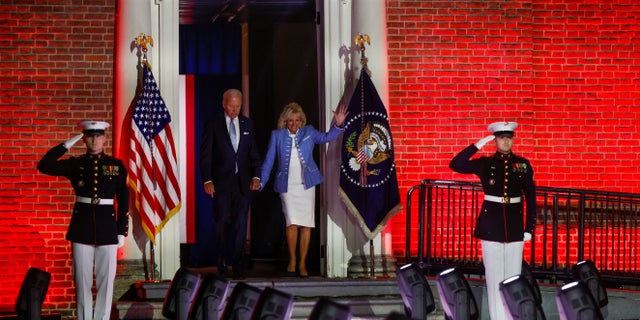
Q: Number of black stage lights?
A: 12